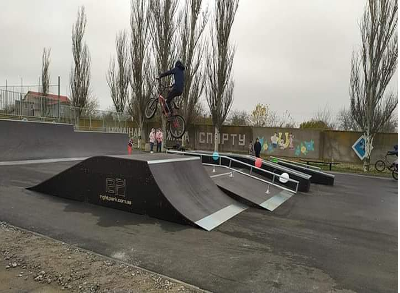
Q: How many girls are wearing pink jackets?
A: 2